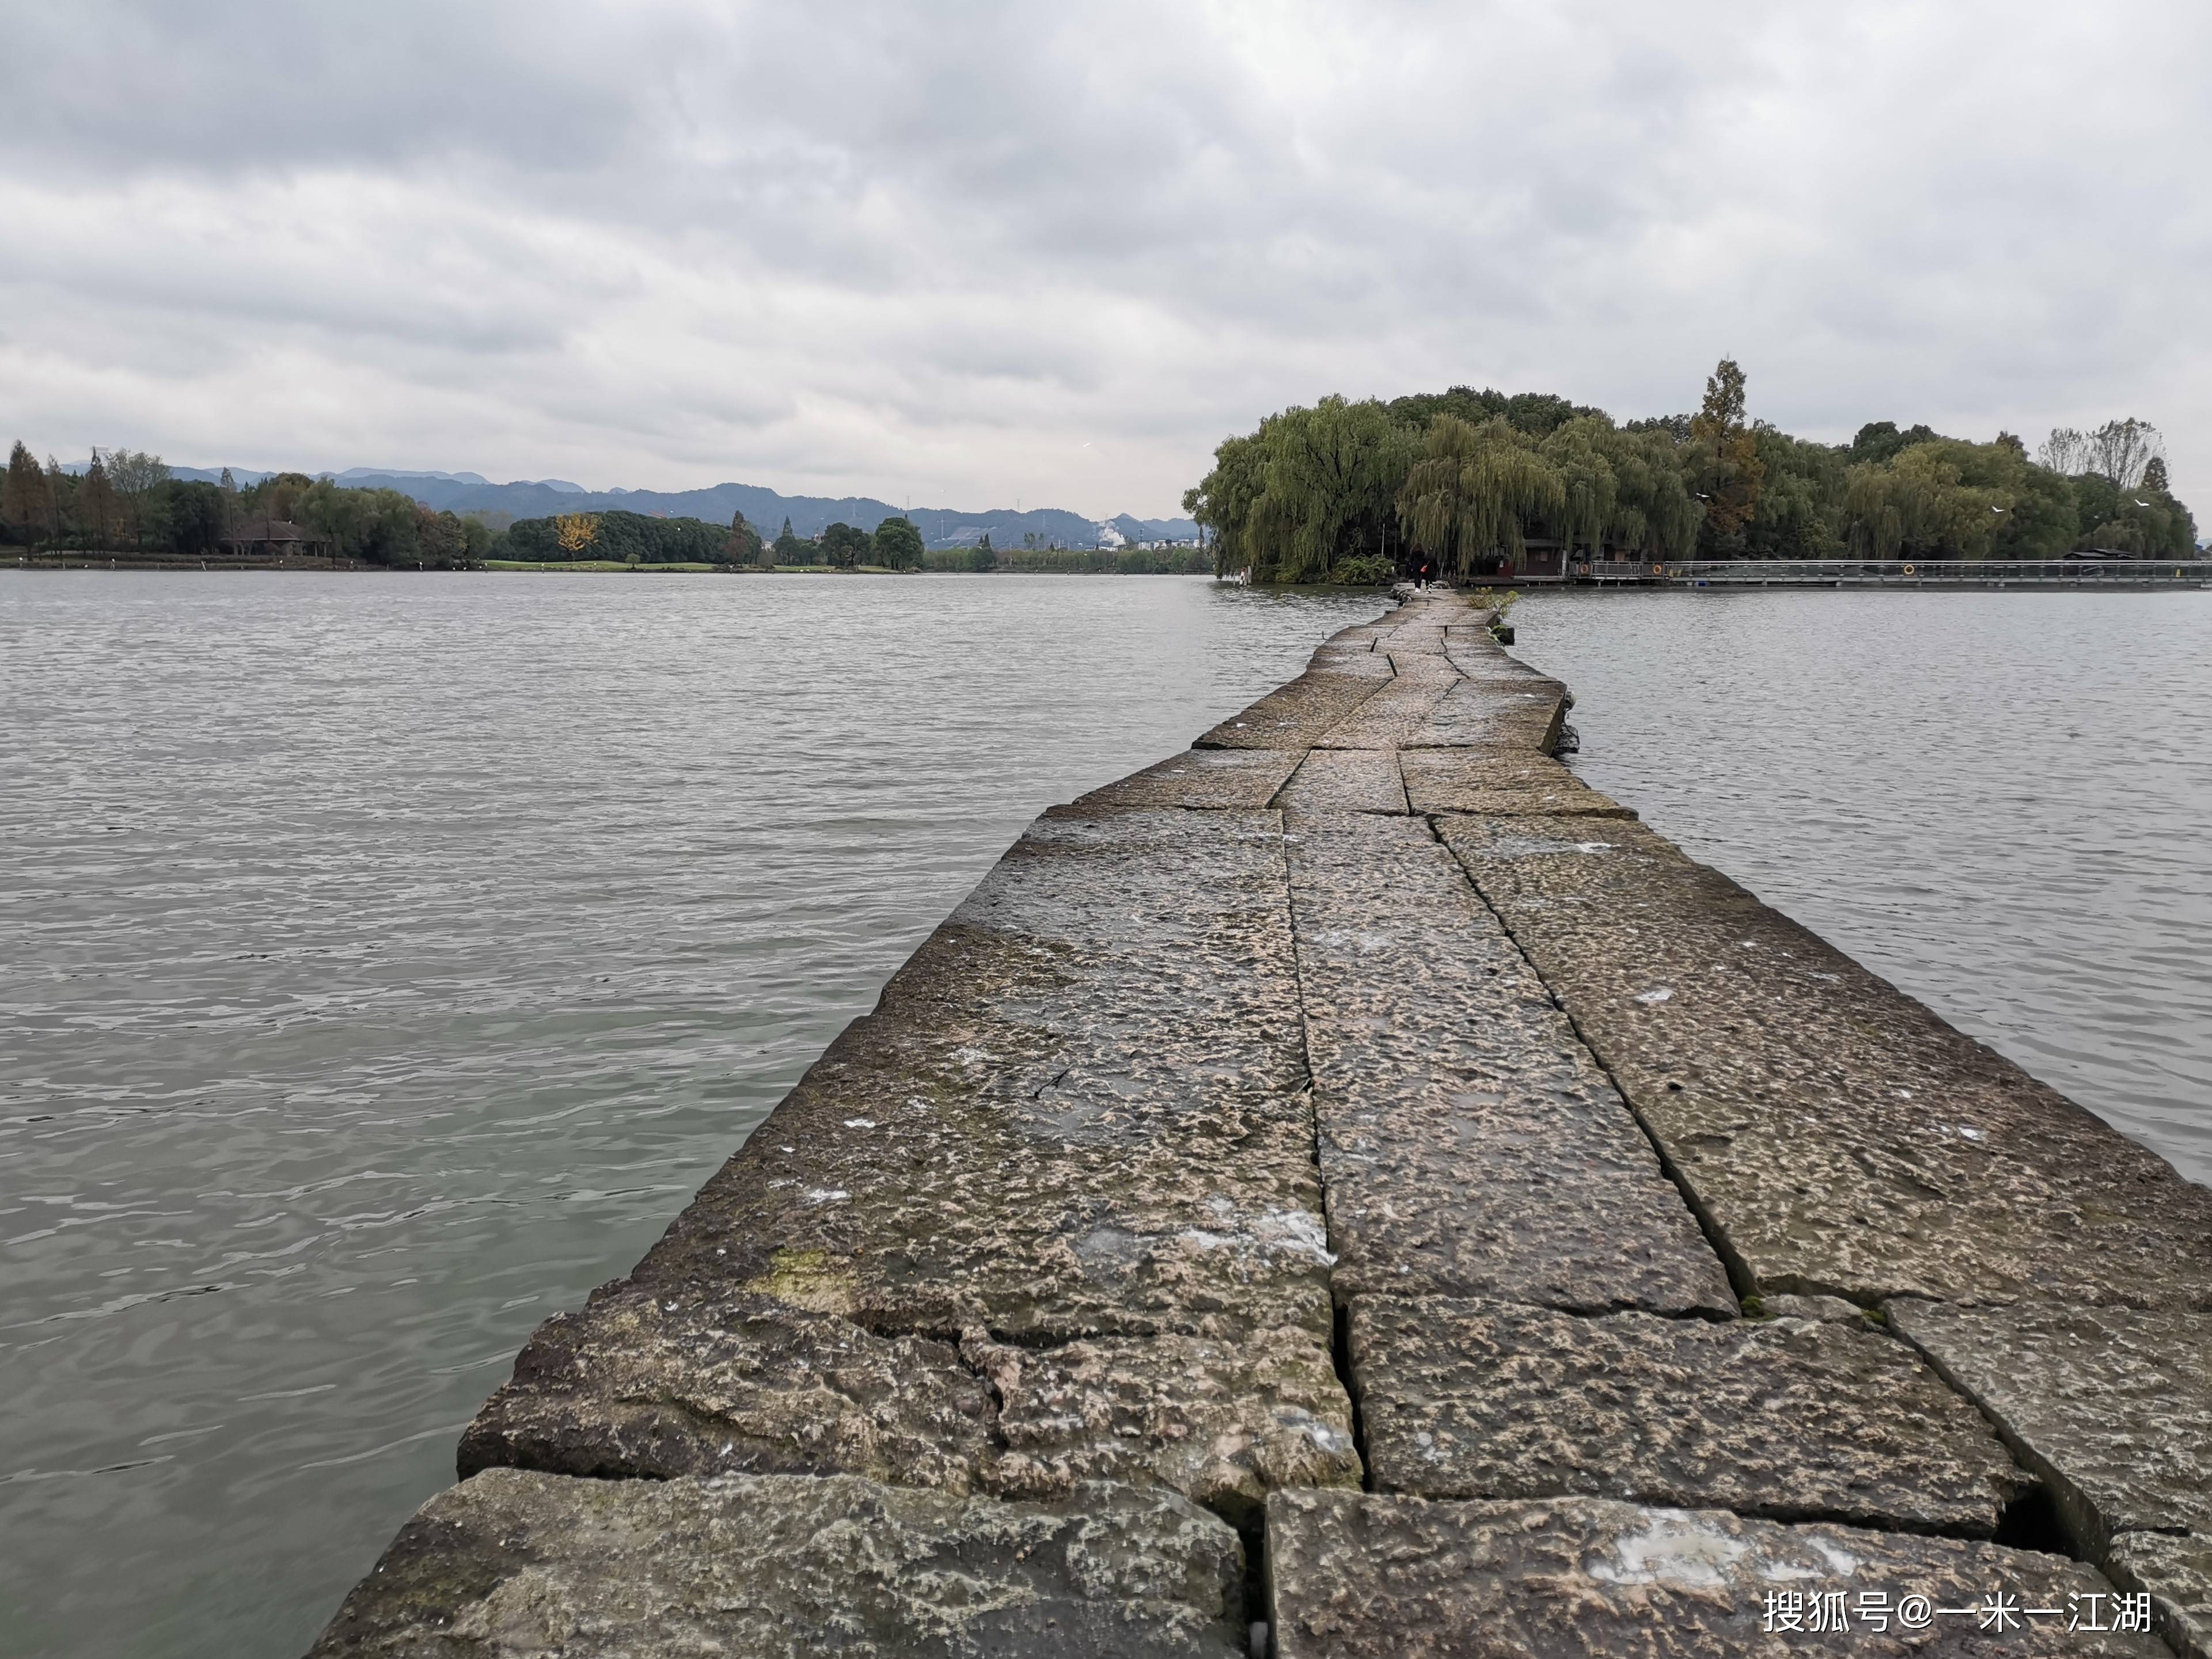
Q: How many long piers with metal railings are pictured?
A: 1